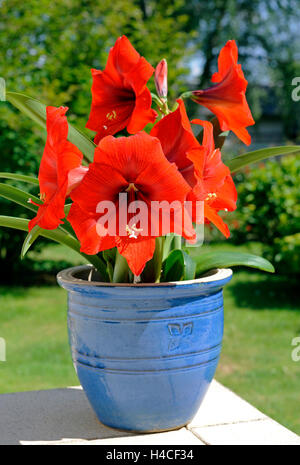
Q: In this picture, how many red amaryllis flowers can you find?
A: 6